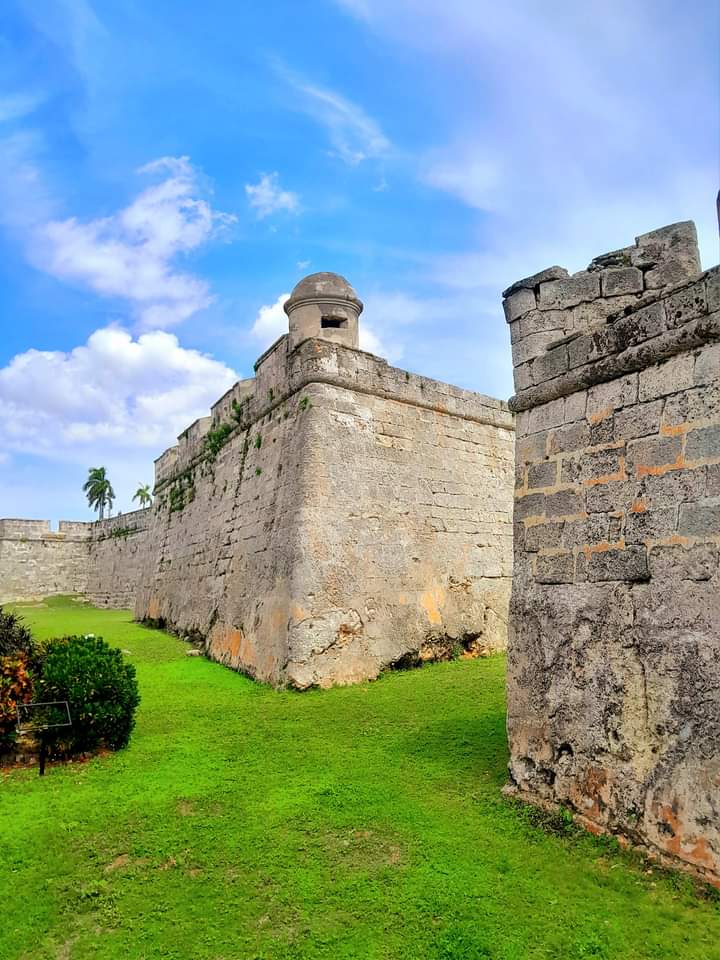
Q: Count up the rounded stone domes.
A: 1